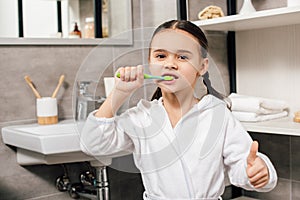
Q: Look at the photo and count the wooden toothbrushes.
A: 2